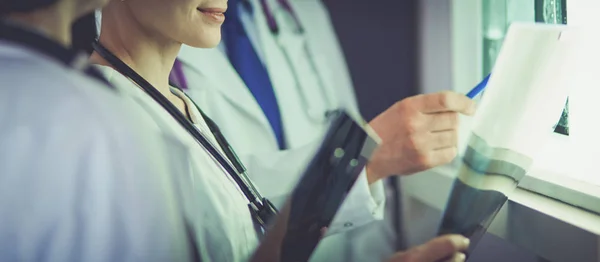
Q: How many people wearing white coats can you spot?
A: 3